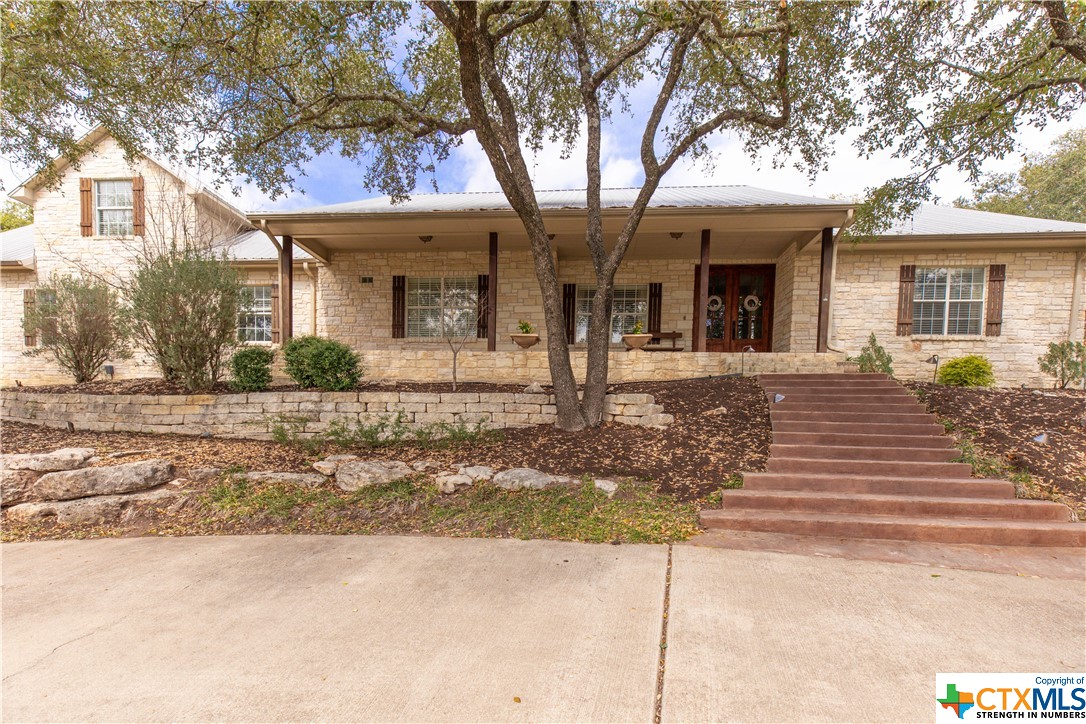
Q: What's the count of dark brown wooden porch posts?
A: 4